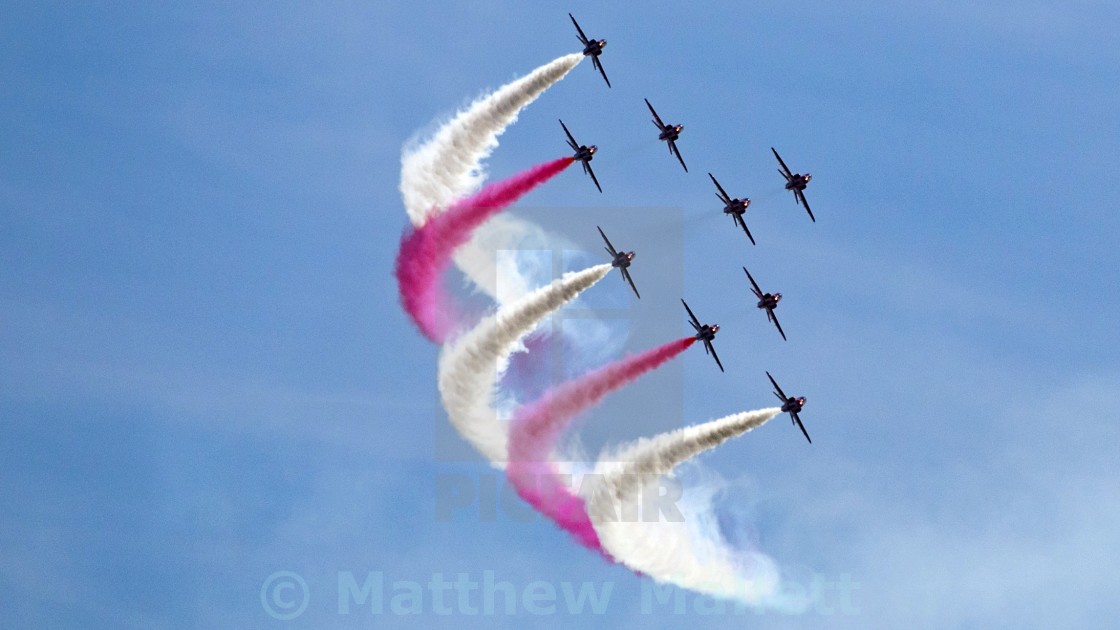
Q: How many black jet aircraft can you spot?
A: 9